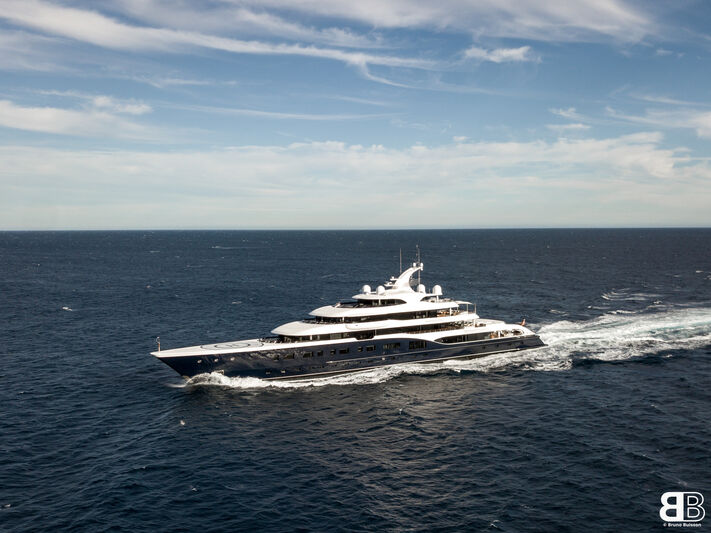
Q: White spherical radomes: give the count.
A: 4